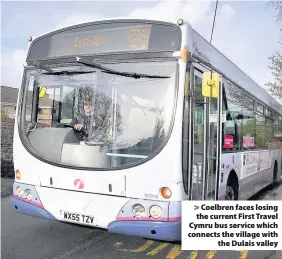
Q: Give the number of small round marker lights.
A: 2